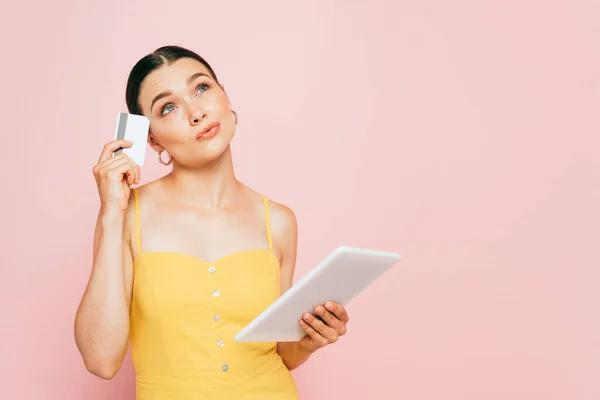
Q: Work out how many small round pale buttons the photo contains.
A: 5